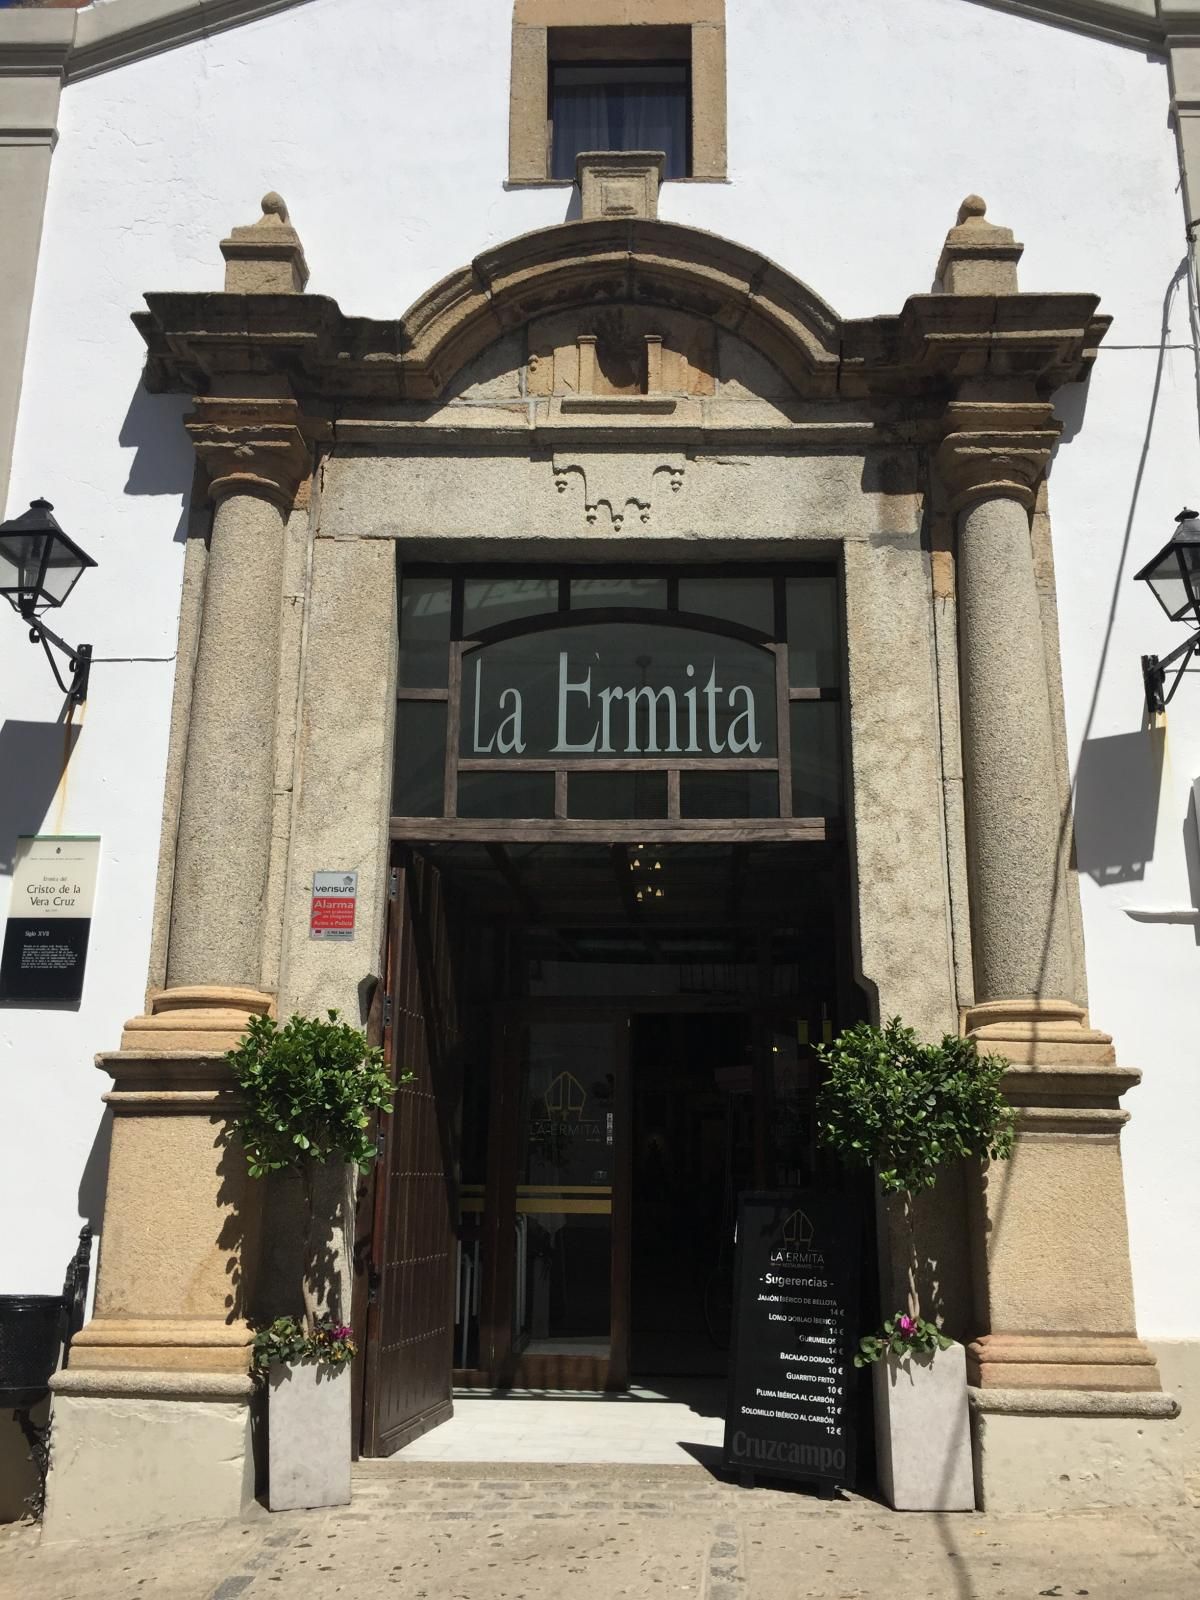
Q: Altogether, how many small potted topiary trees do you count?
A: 2